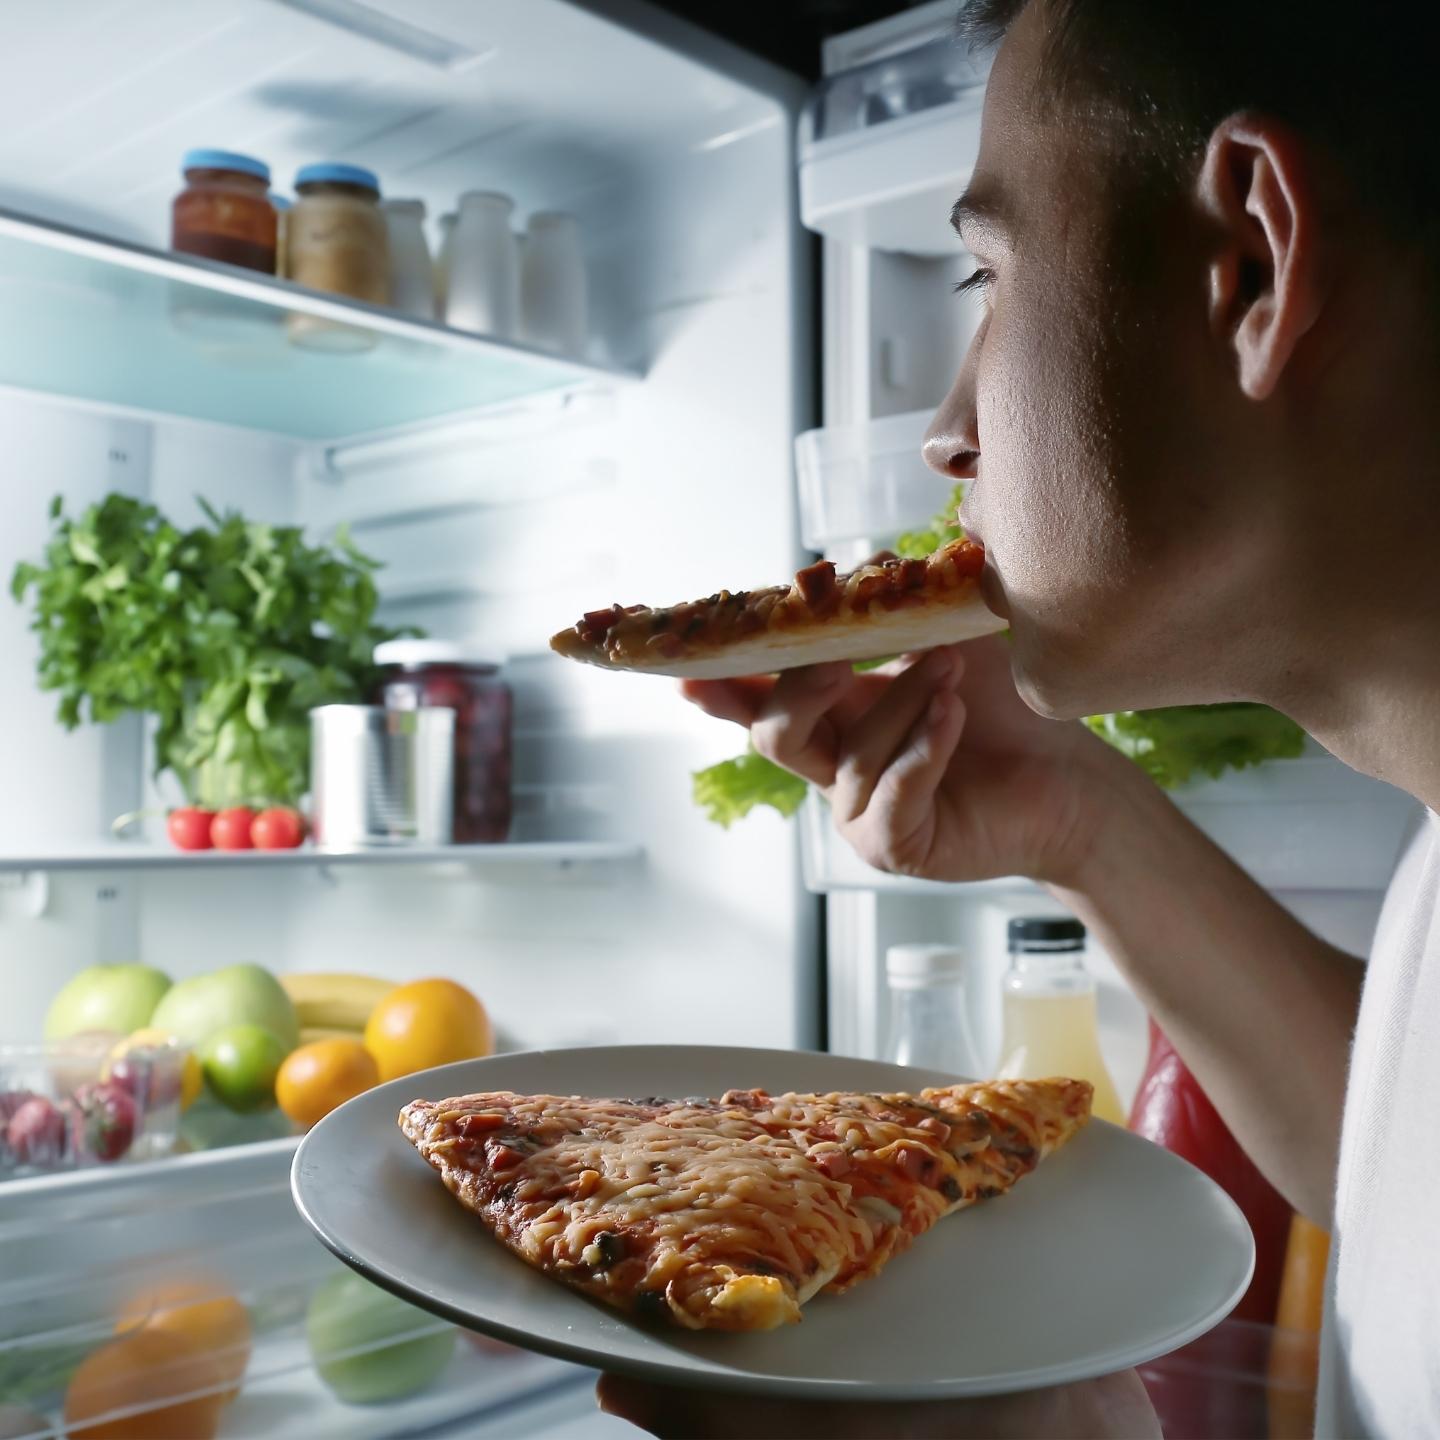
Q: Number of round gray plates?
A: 1